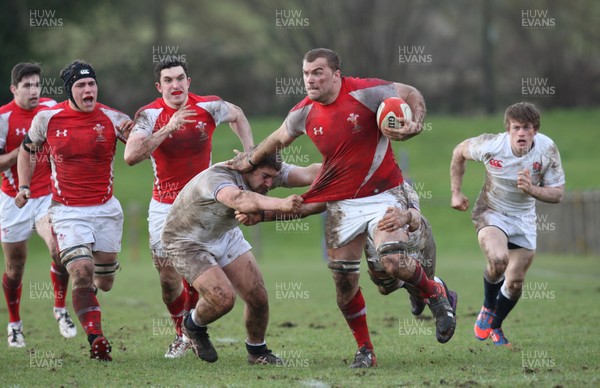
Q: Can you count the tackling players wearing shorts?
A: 2